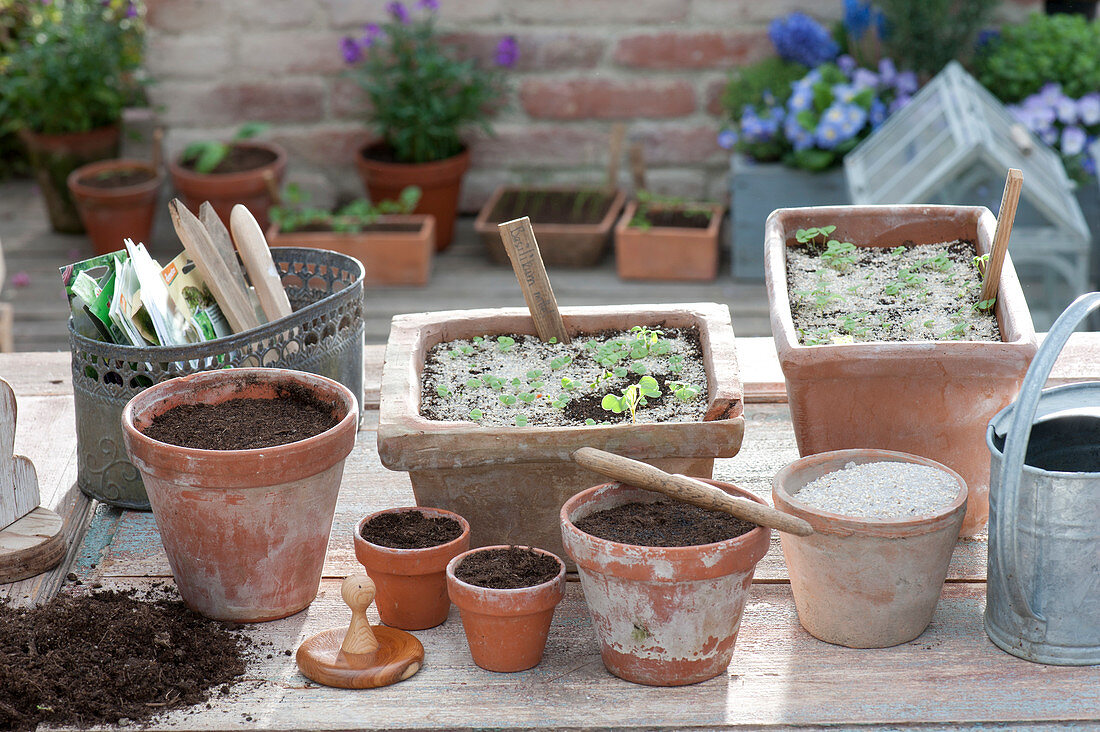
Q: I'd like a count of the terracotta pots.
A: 14